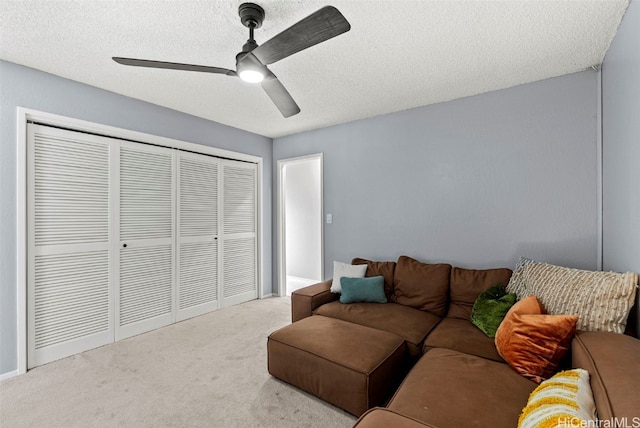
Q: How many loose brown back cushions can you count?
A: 3